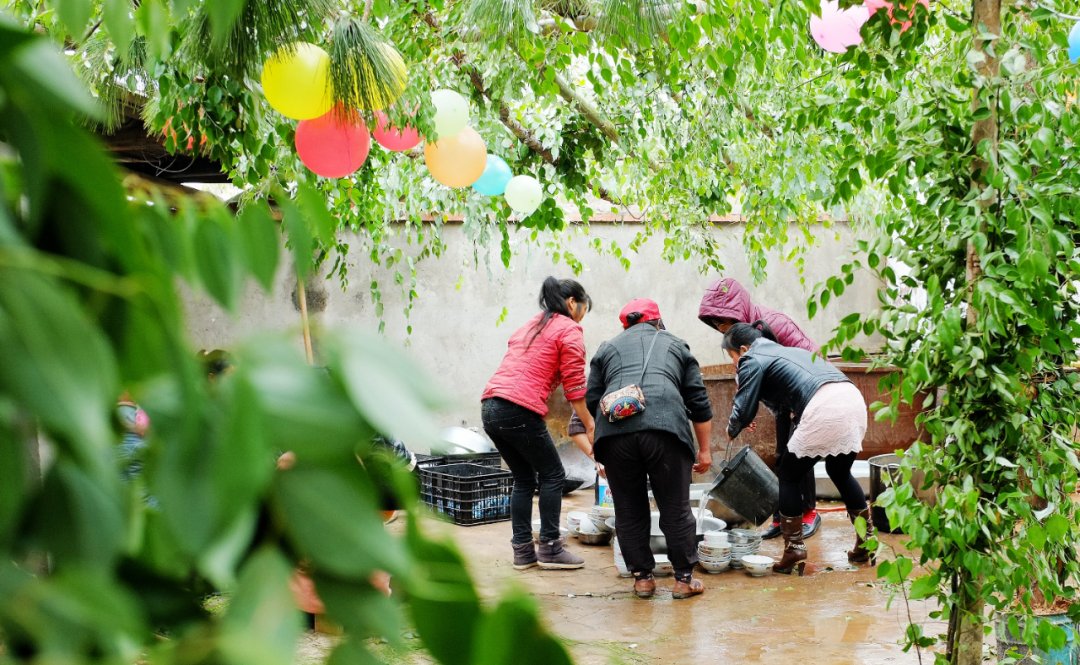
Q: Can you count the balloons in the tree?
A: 11